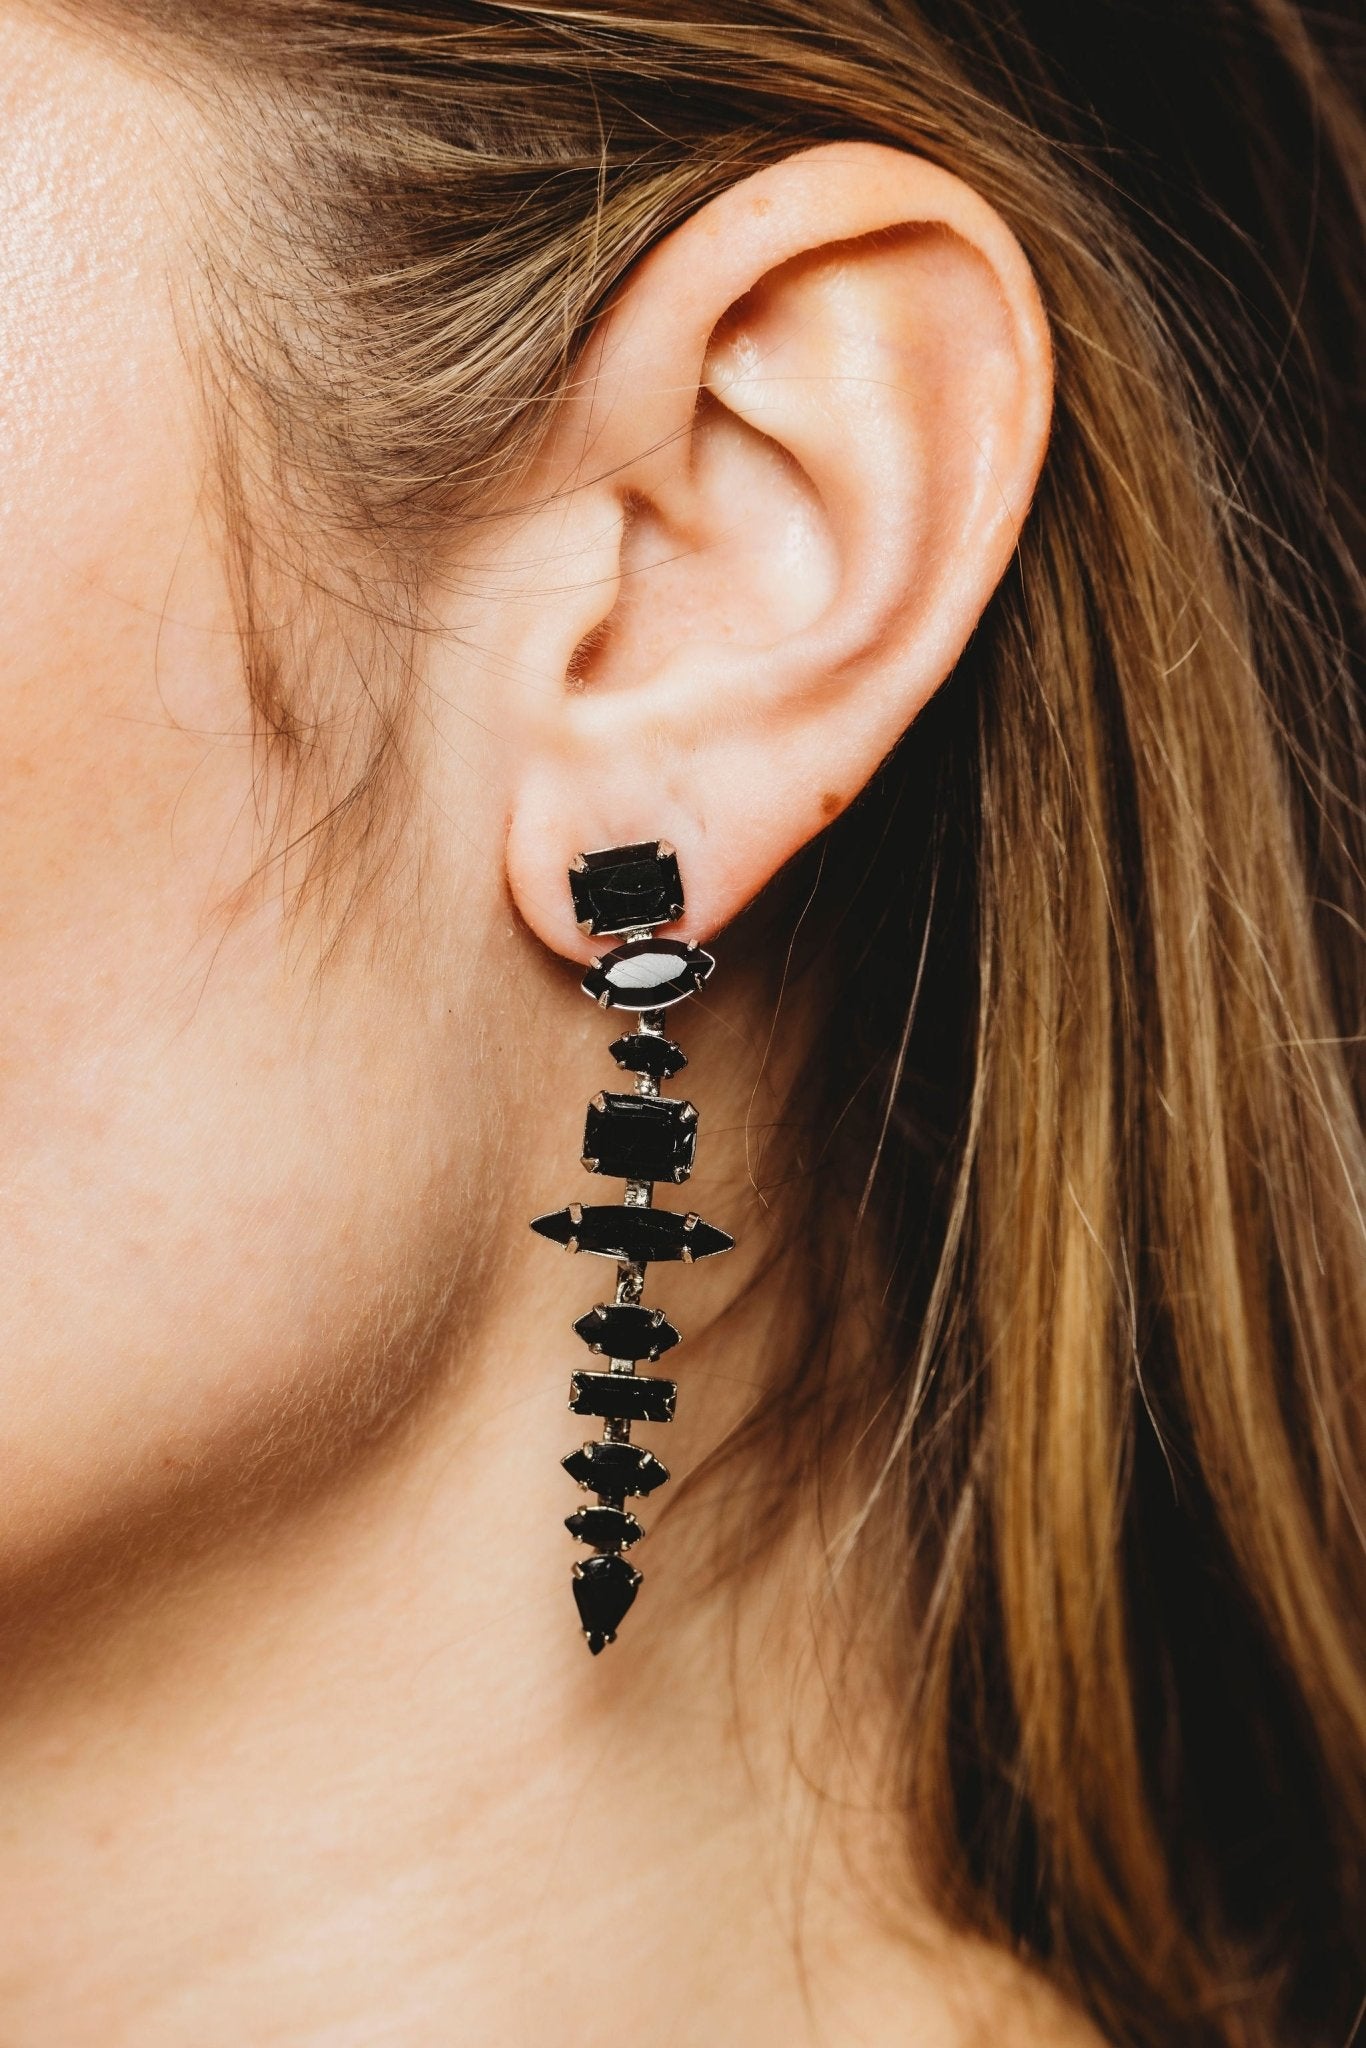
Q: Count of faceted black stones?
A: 10